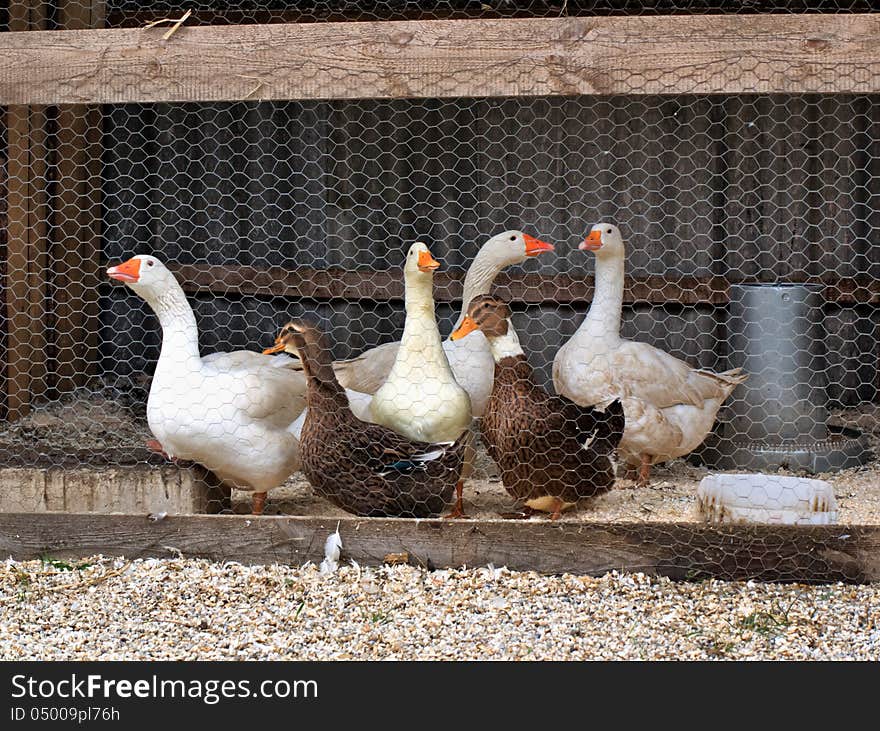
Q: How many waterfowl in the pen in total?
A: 6